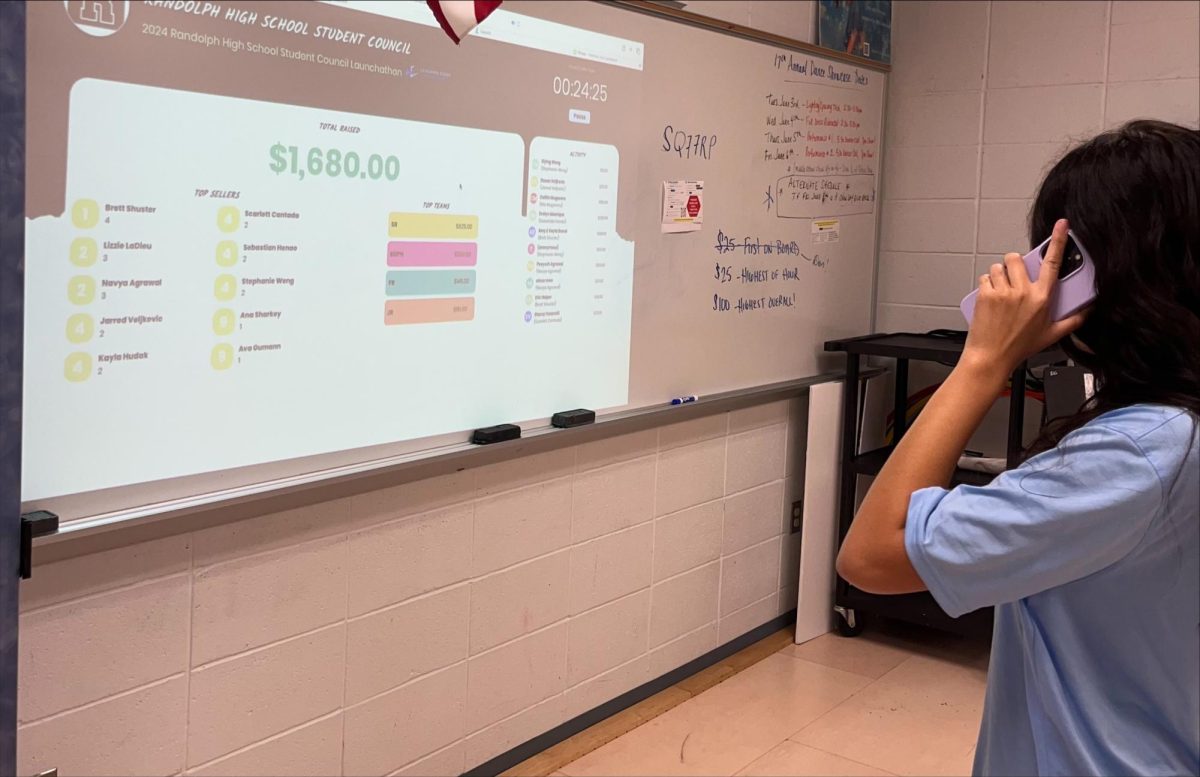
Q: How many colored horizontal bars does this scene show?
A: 4